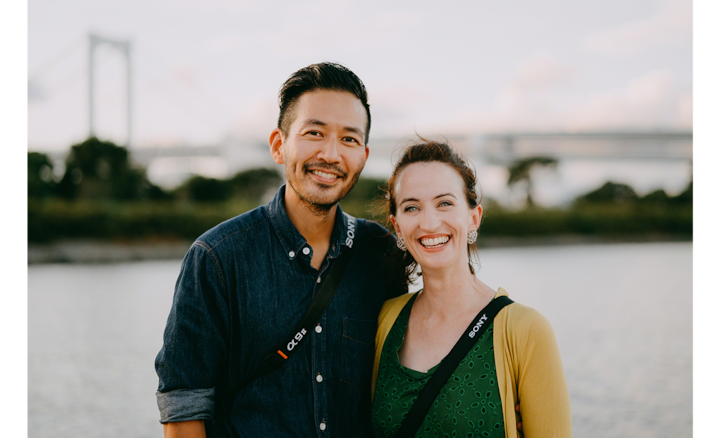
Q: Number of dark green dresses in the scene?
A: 1